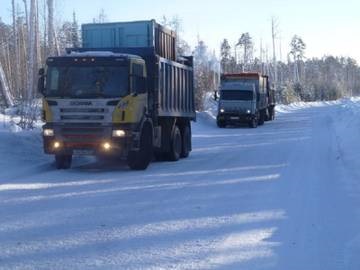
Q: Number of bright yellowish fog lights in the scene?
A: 2